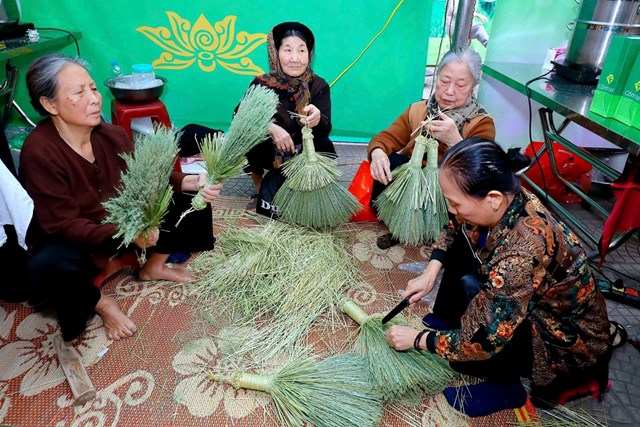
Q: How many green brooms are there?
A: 7